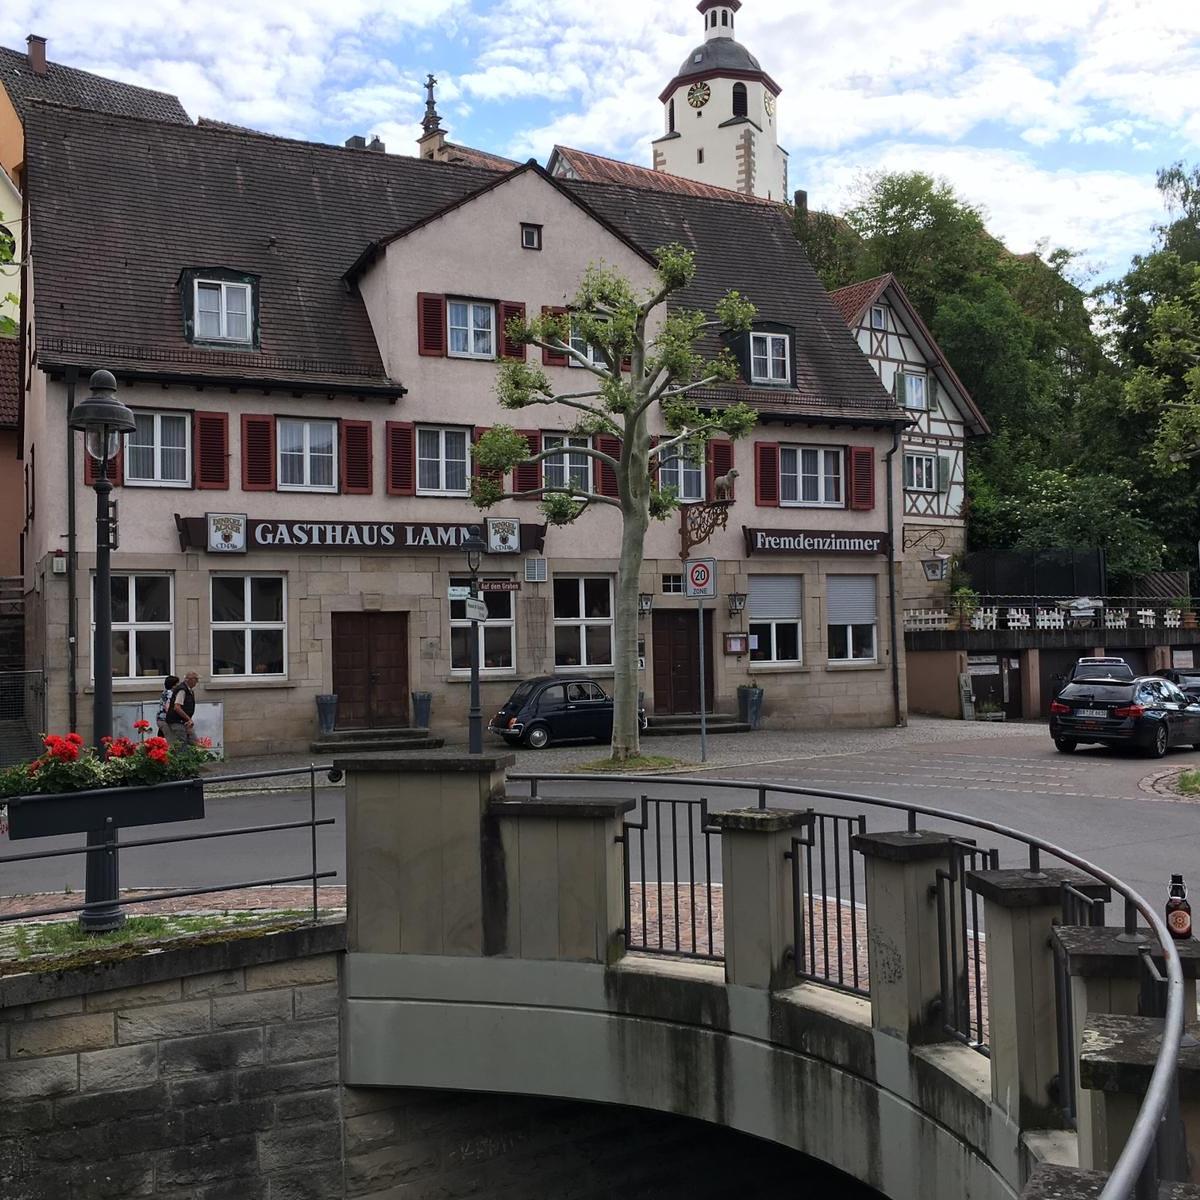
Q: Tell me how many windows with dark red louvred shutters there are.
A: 8